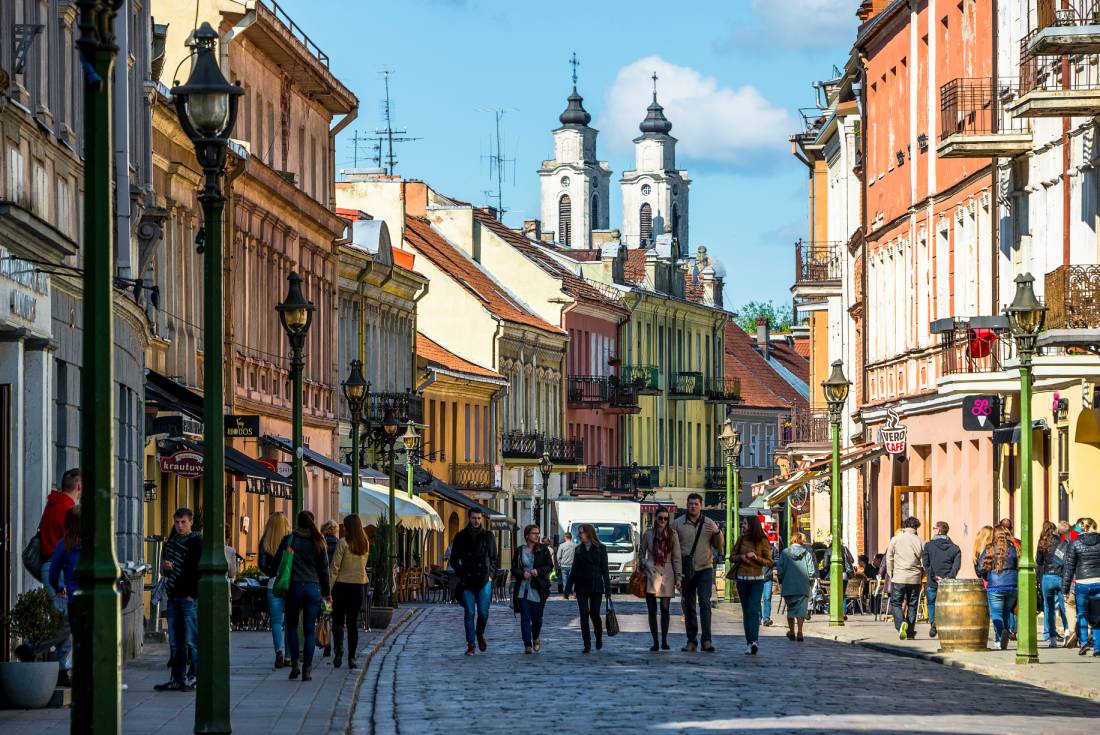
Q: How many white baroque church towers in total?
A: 2